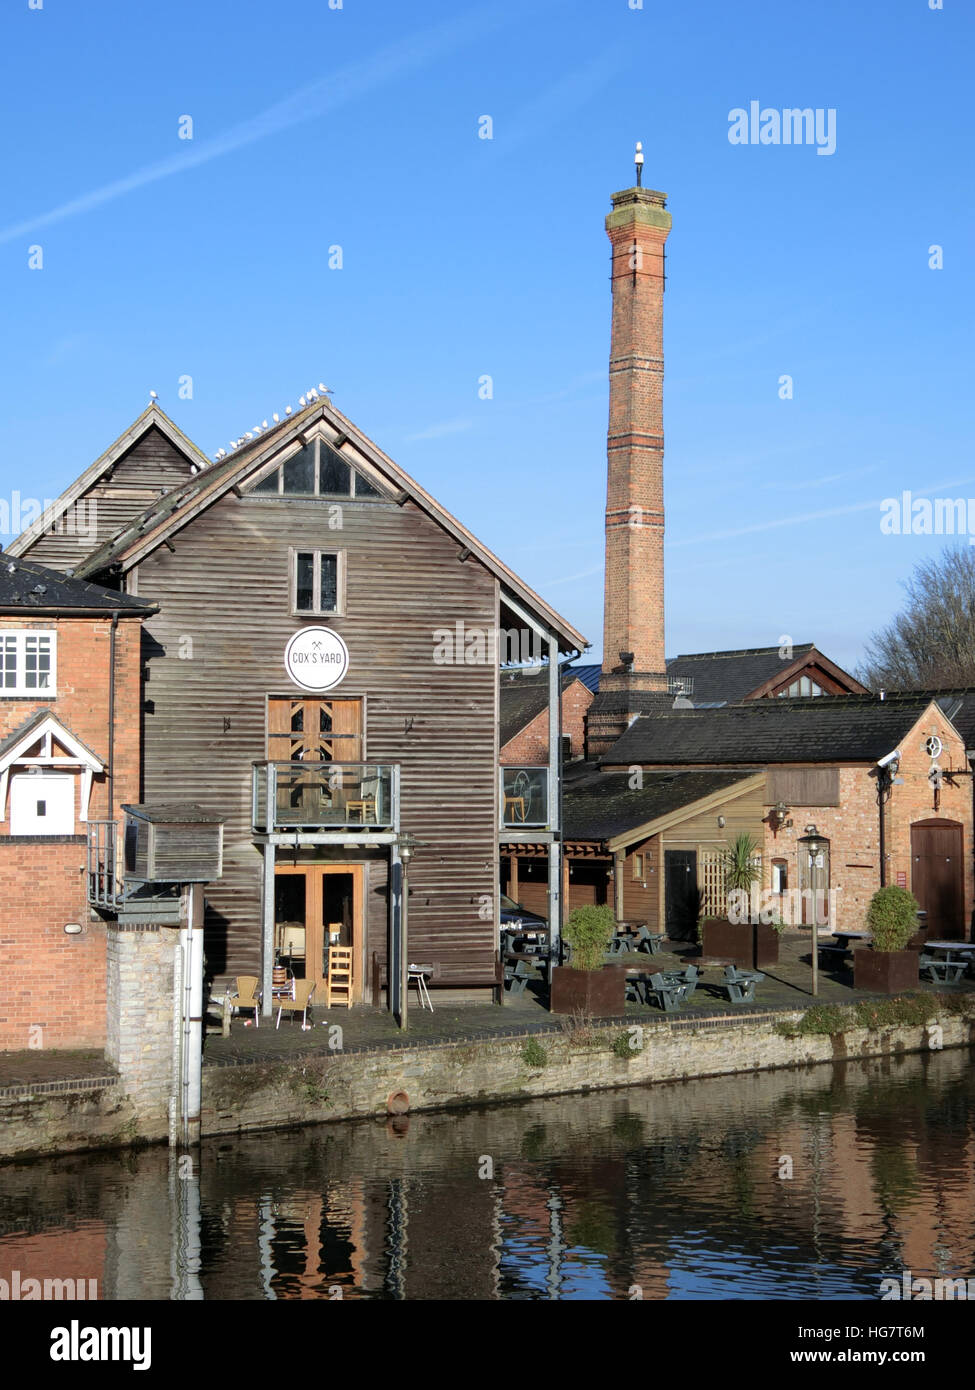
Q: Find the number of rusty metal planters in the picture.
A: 3